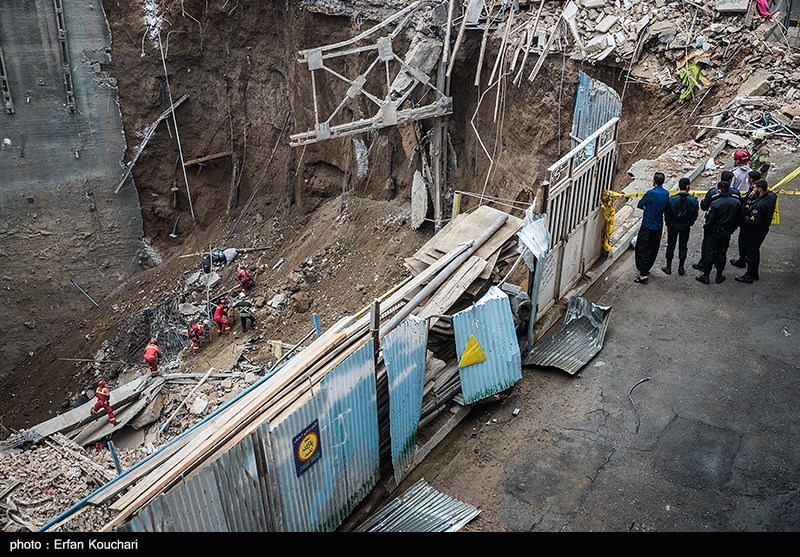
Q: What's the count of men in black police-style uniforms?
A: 5